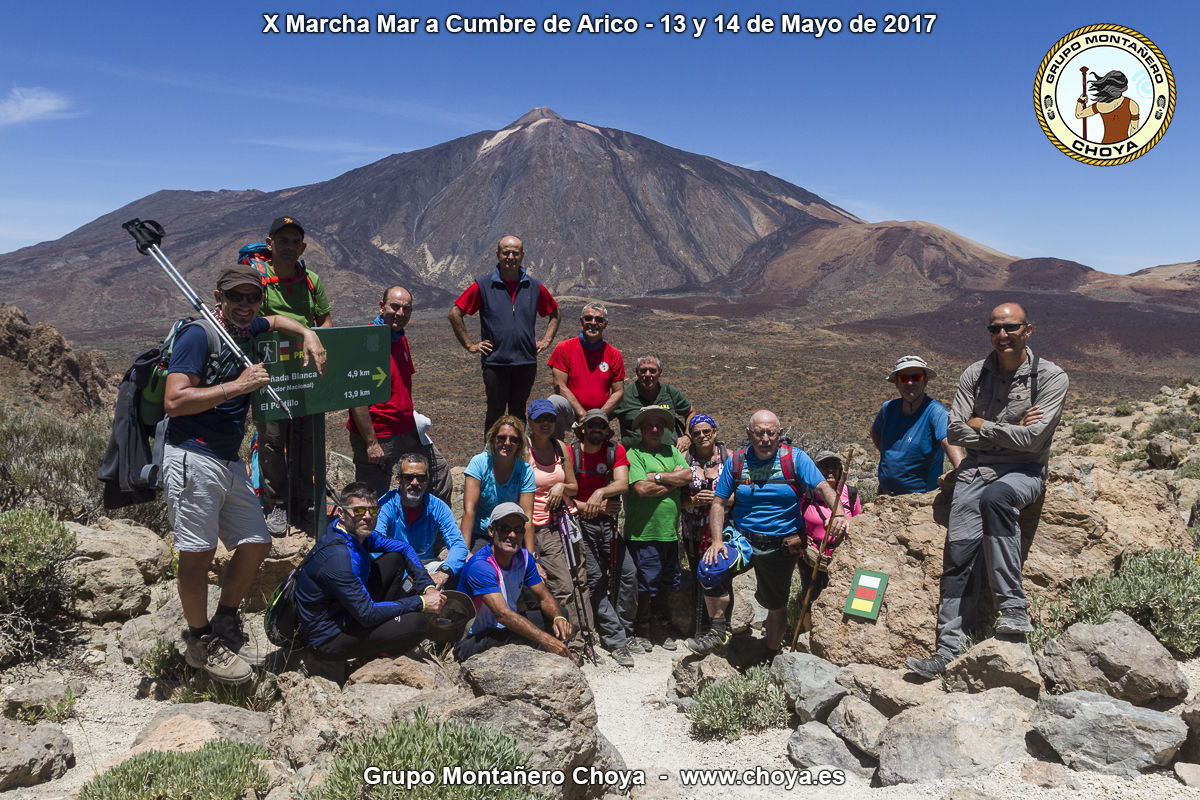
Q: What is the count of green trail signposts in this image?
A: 1